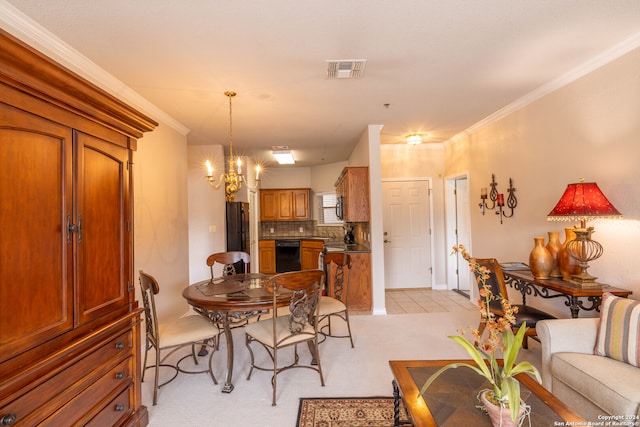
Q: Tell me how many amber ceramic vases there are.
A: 3